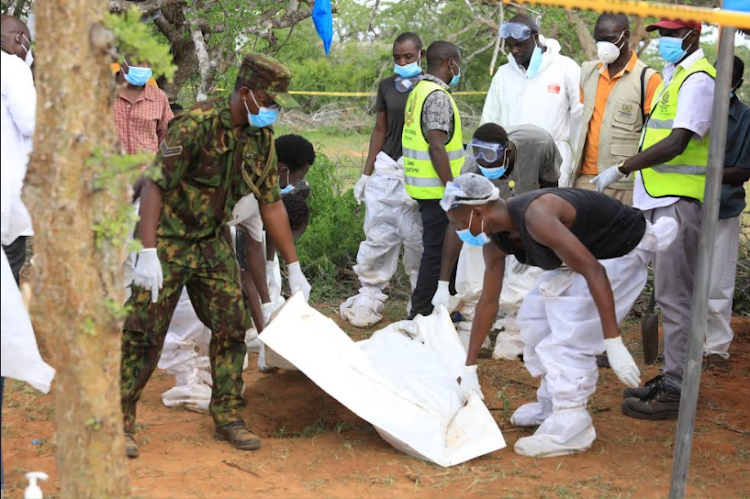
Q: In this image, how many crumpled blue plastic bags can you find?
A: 1